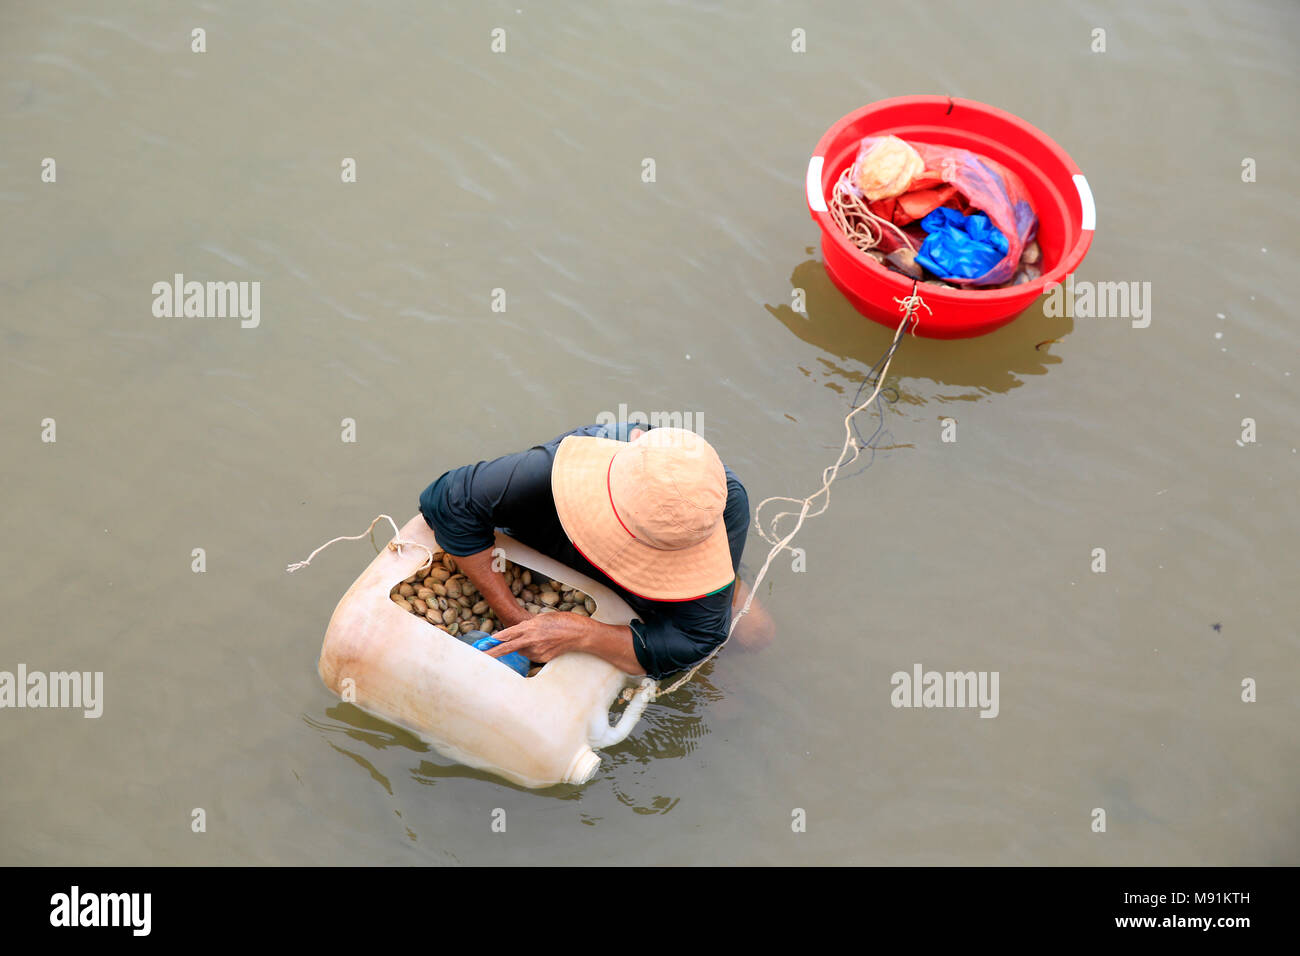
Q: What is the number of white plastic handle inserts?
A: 2